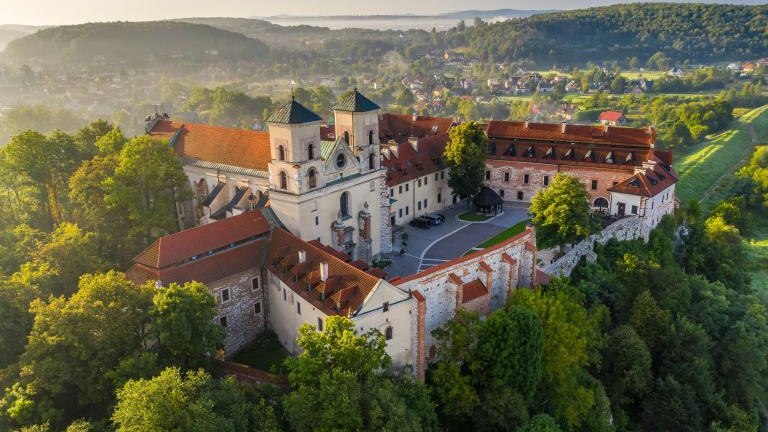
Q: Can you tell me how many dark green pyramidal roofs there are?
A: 2